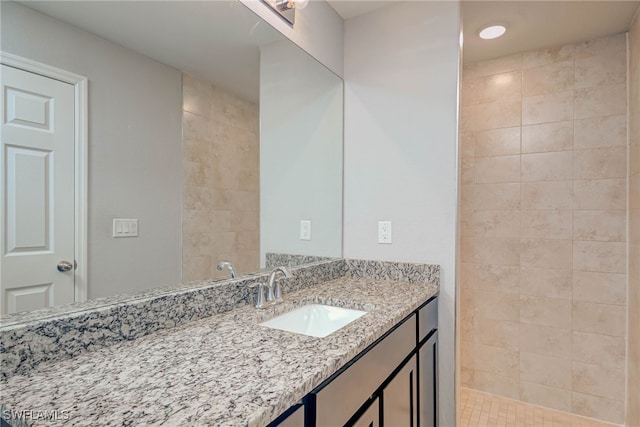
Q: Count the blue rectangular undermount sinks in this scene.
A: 0